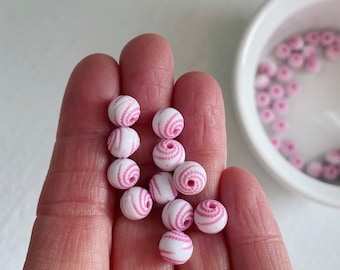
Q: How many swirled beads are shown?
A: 11